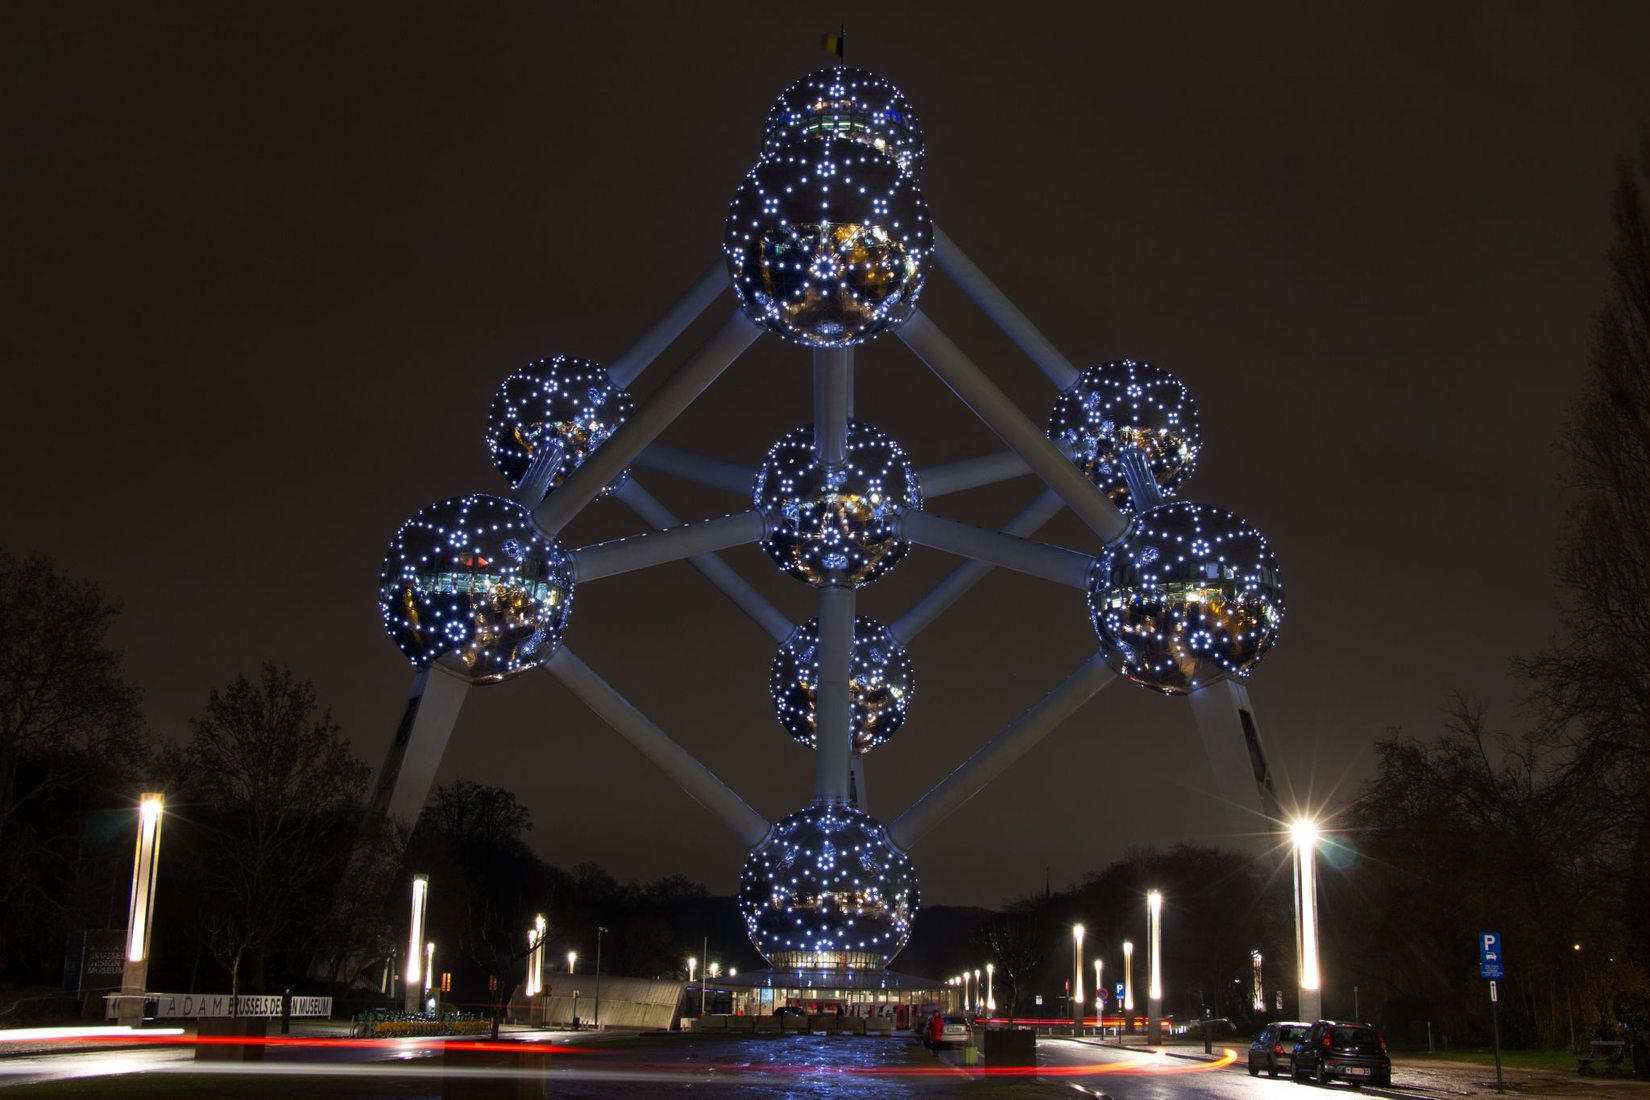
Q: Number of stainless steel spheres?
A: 9